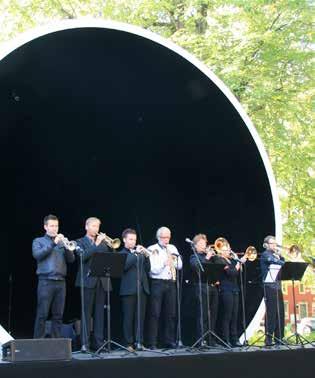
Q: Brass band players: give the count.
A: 7